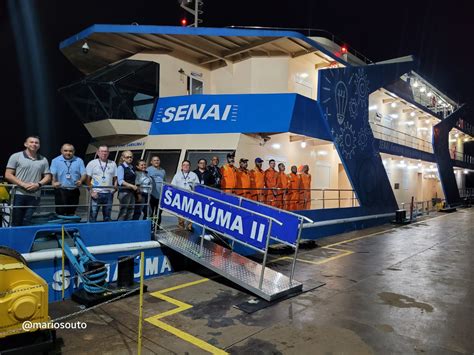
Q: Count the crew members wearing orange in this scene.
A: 7